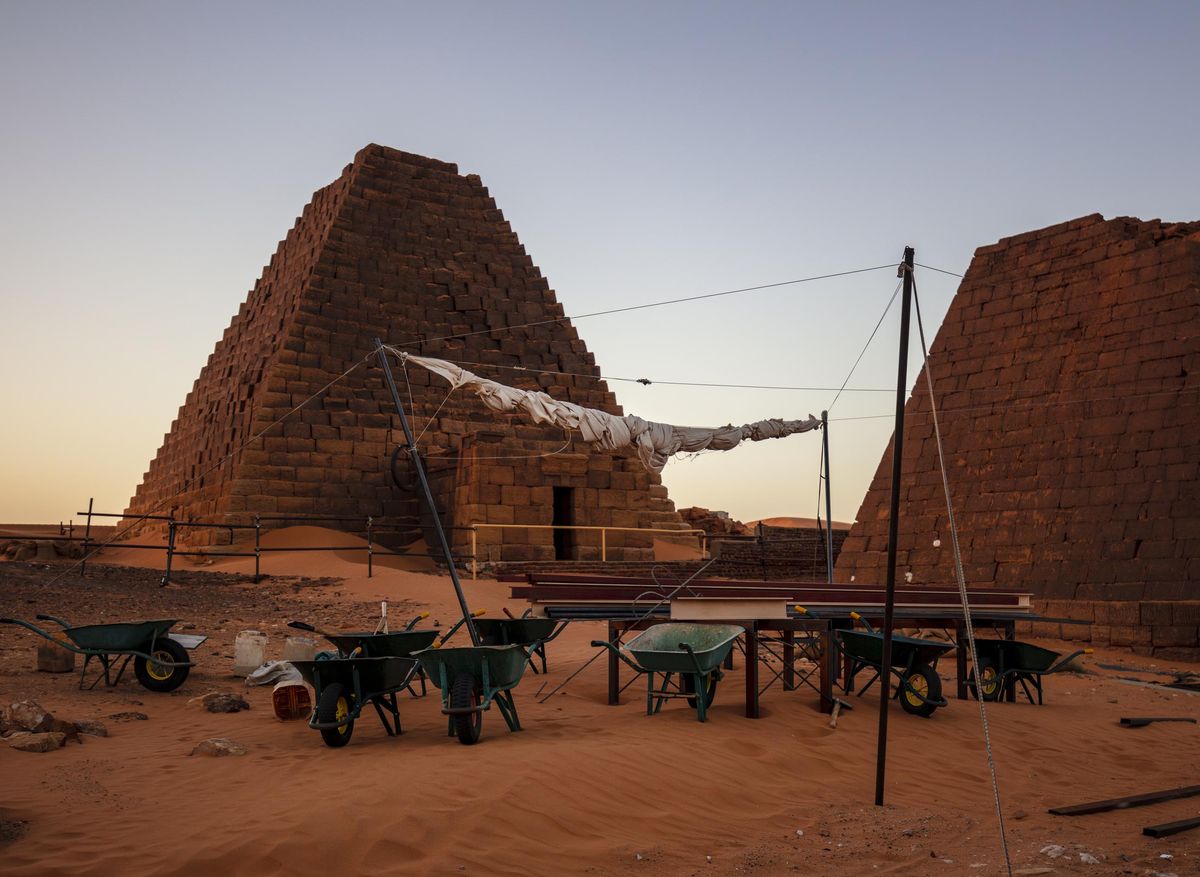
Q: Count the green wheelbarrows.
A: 8